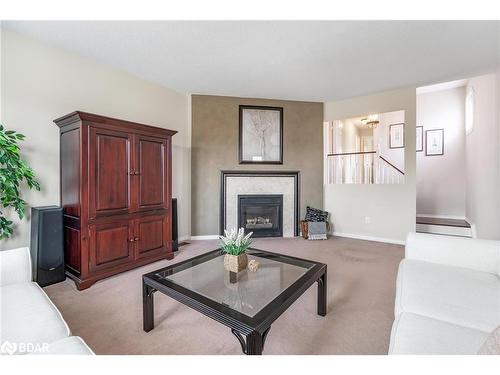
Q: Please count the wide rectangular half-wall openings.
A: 1